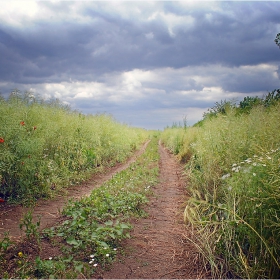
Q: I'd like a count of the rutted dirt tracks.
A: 2